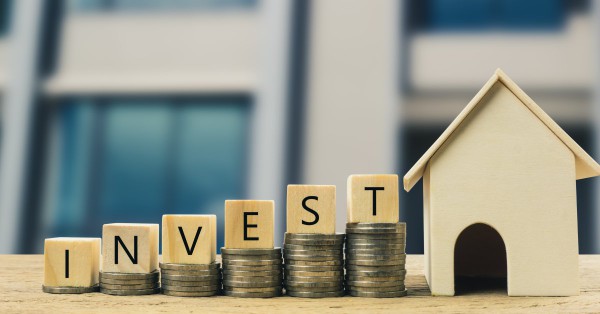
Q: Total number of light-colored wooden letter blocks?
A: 6